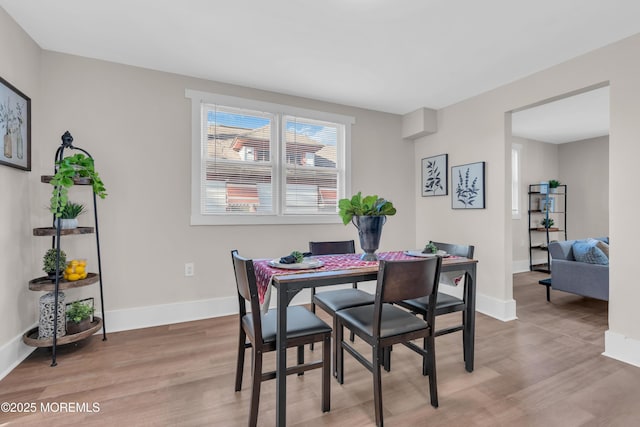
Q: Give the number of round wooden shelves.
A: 4